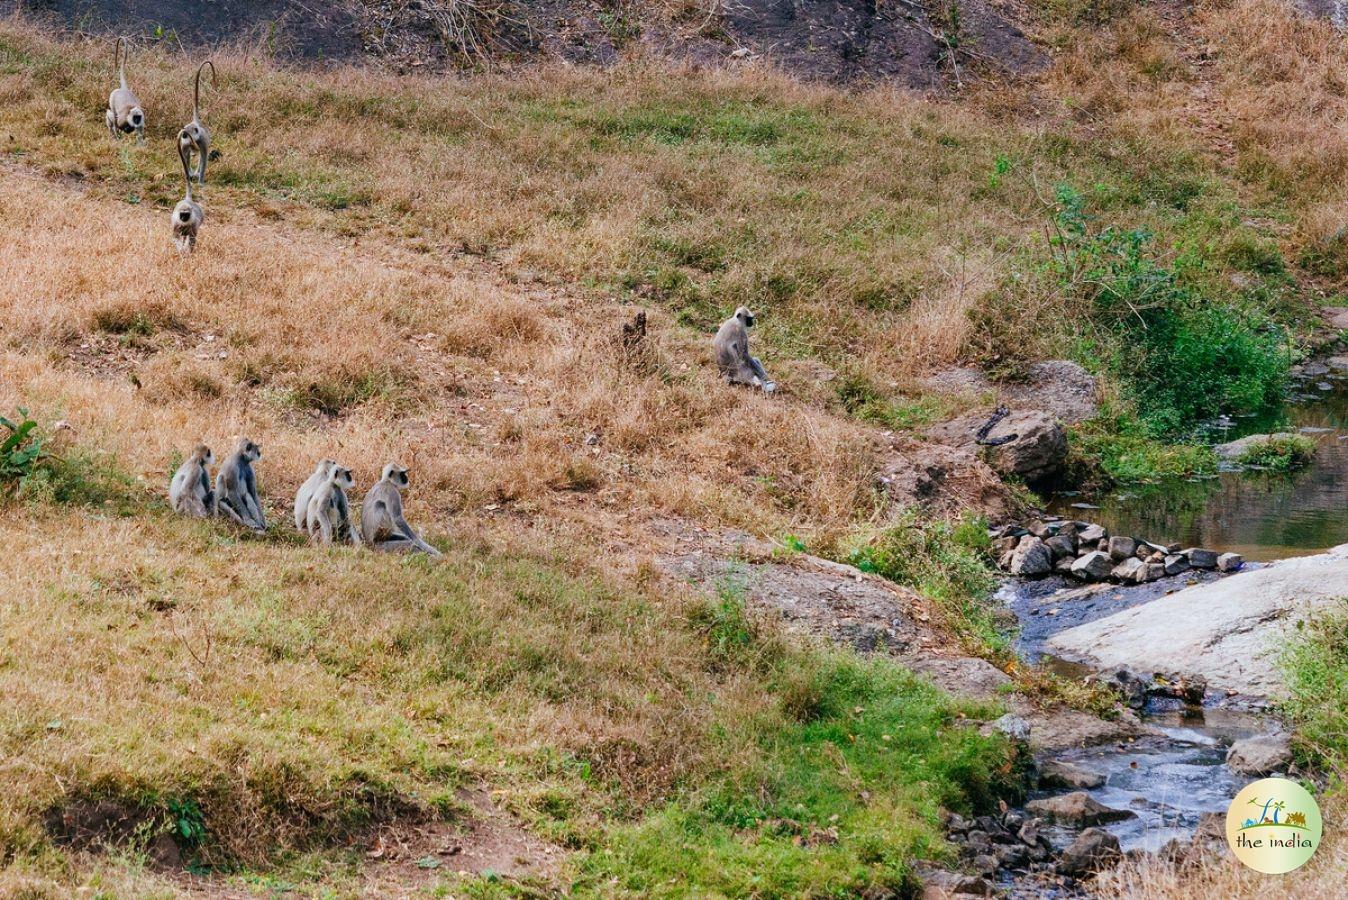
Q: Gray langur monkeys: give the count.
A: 9